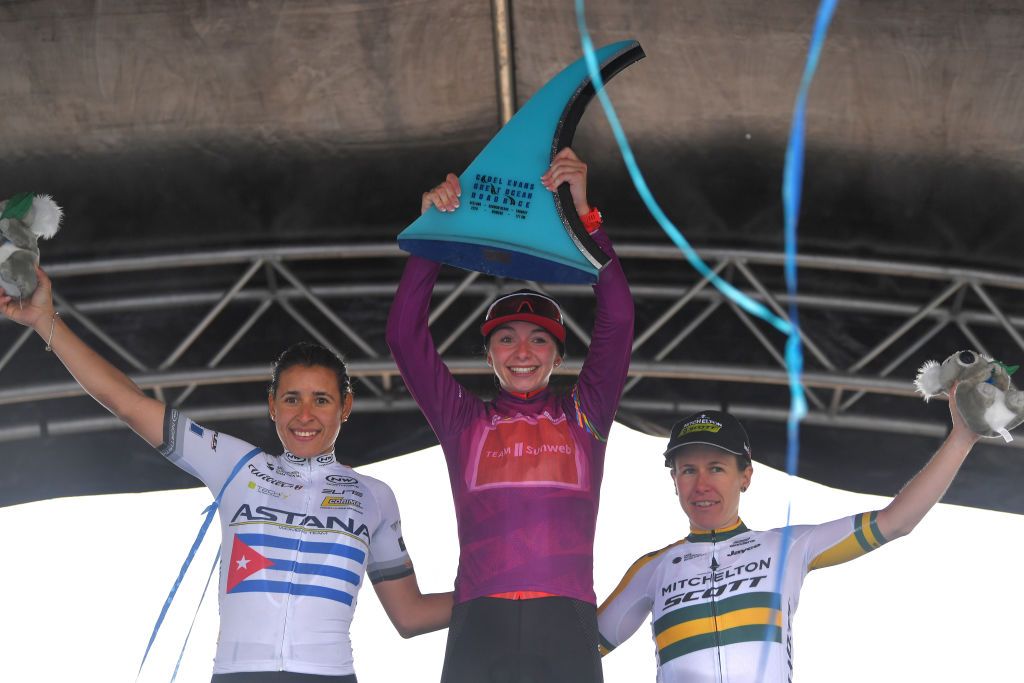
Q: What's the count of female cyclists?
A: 3